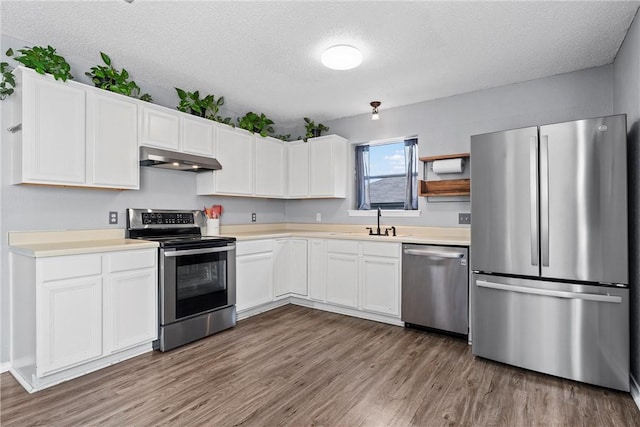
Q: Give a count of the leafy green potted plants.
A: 5